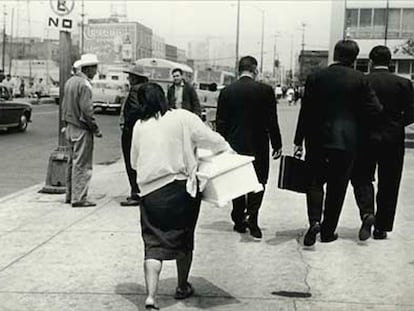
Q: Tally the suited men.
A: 3